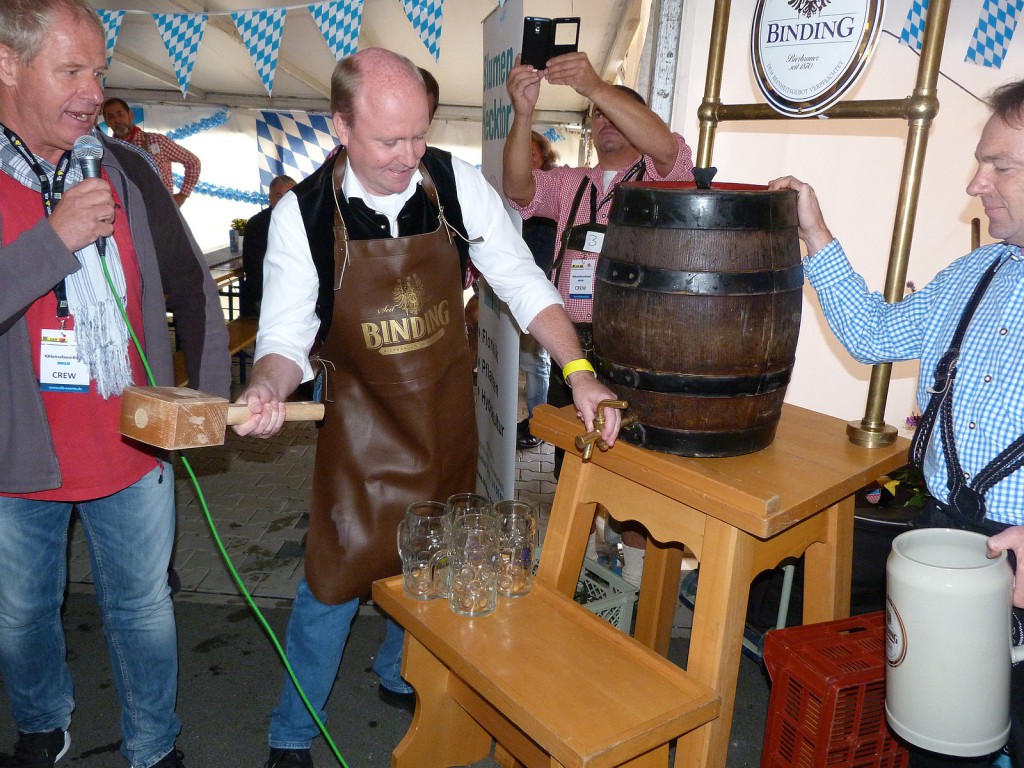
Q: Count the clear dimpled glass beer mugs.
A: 4